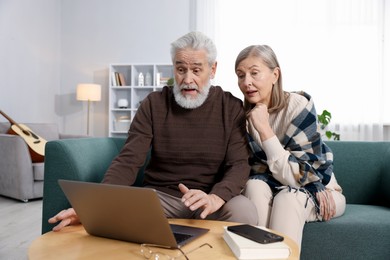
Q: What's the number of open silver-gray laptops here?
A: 1